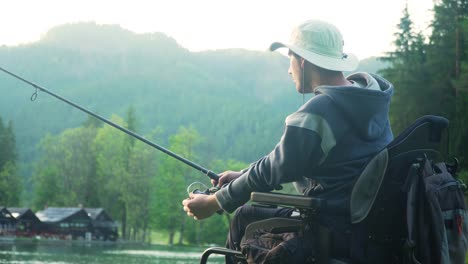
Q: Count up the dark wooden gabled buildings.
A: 4